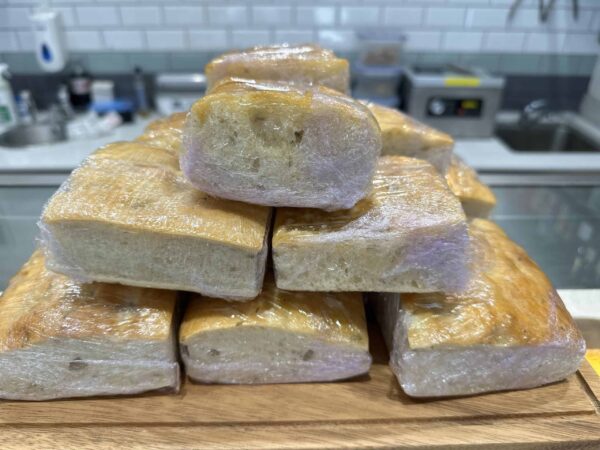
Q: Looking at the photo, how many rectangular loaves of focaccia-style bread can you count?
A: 10